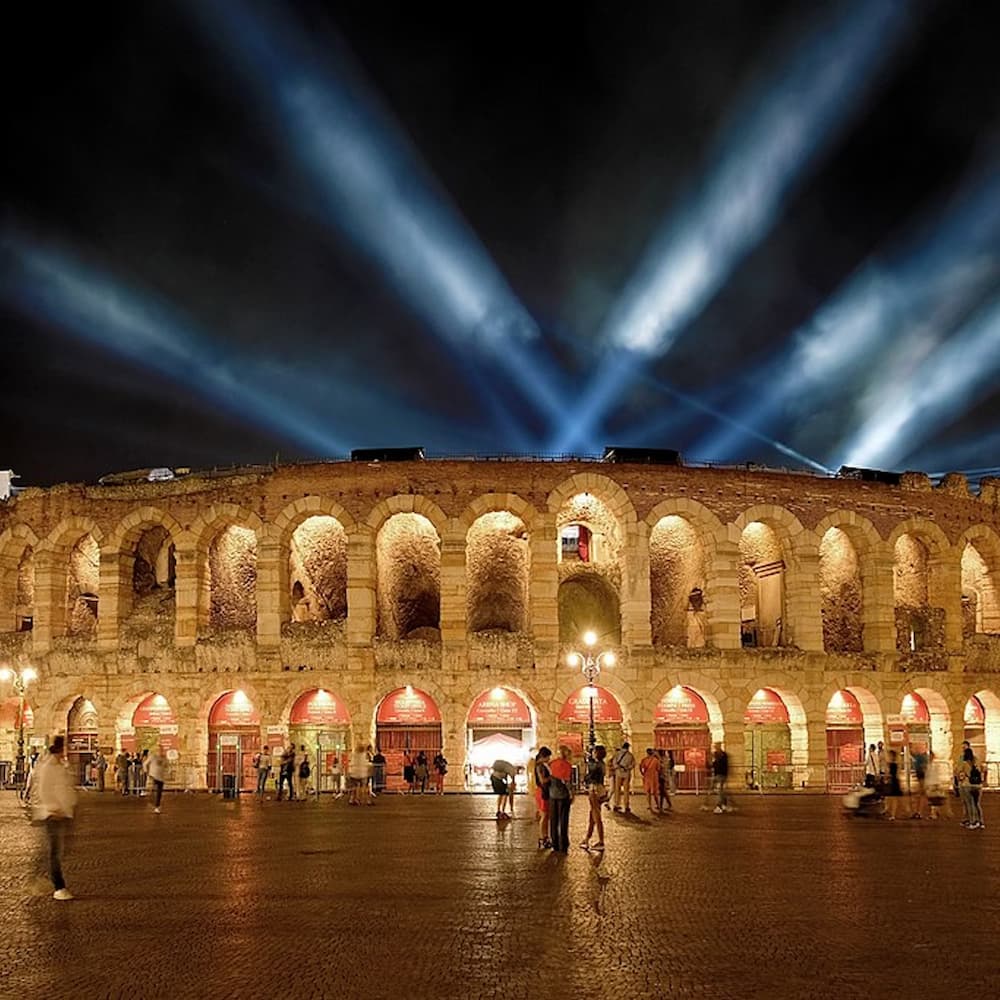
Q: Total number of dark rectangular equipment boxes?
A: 3